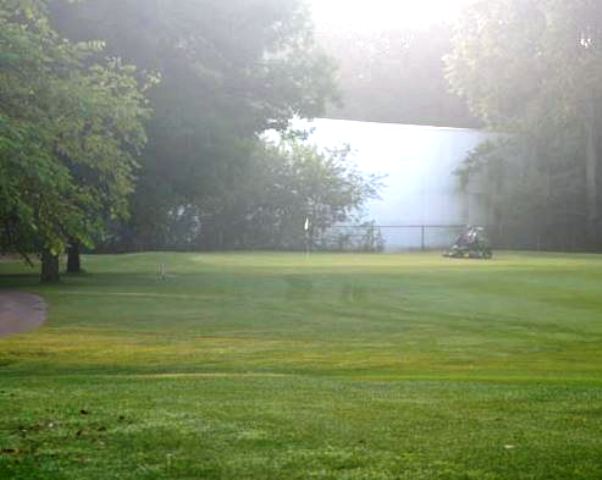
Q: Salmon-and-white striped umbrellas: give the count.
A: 0